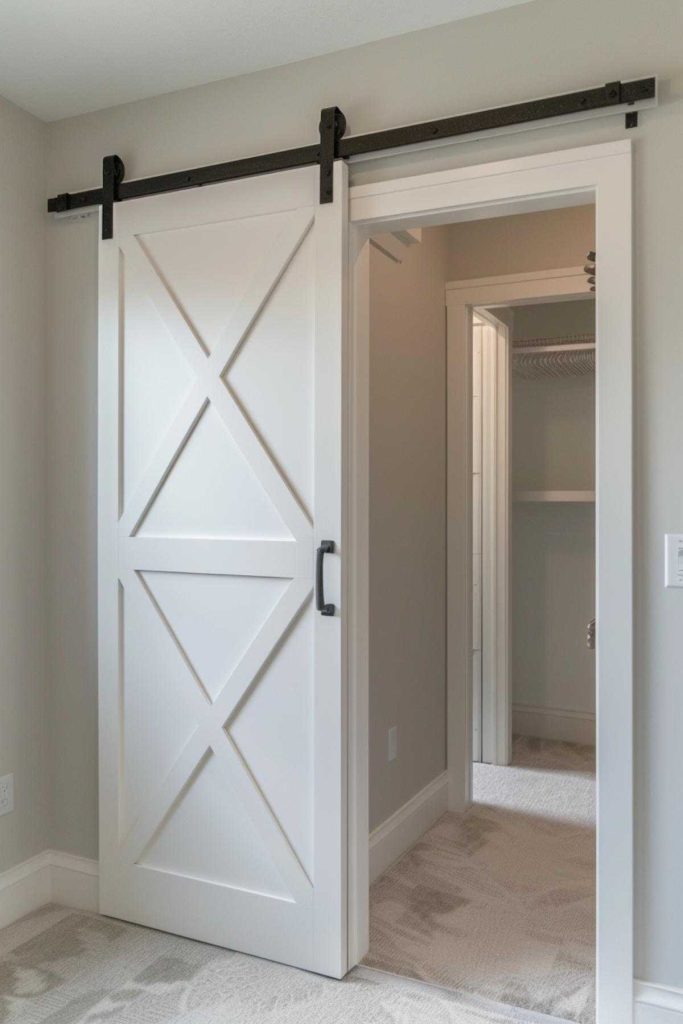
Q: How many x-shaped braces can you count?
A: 2